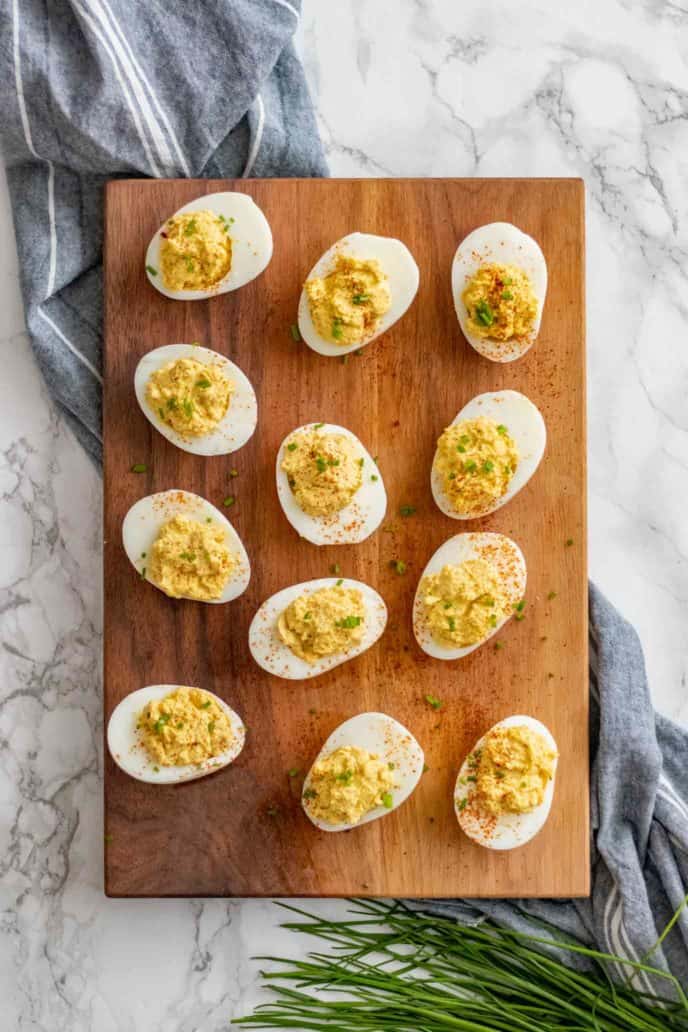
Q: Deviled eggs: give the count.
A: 12